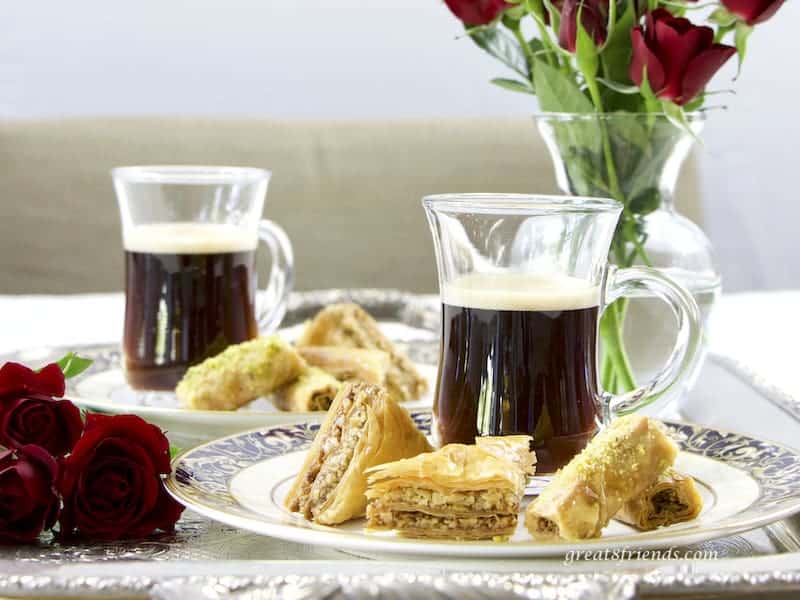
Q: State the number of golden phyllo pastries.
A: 8